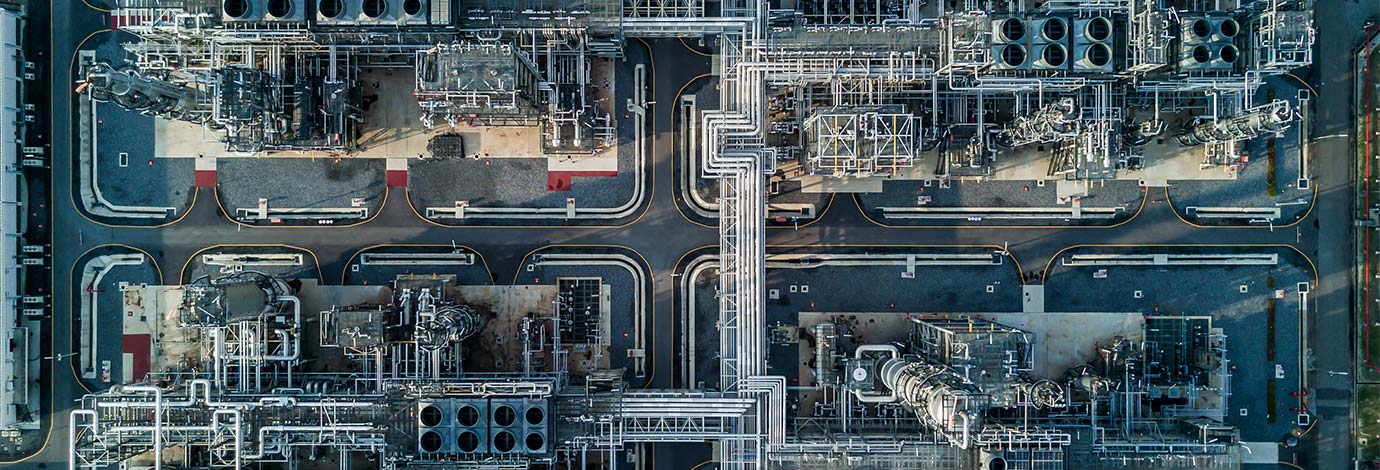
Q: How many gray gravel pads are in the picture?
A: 12